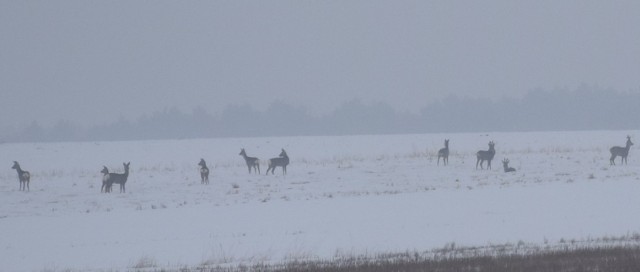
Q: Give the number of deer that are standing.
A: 9